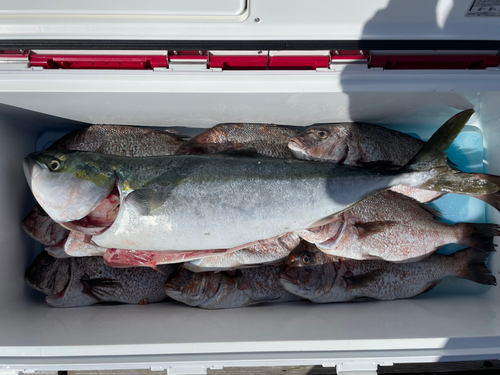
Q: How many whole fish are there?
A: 10